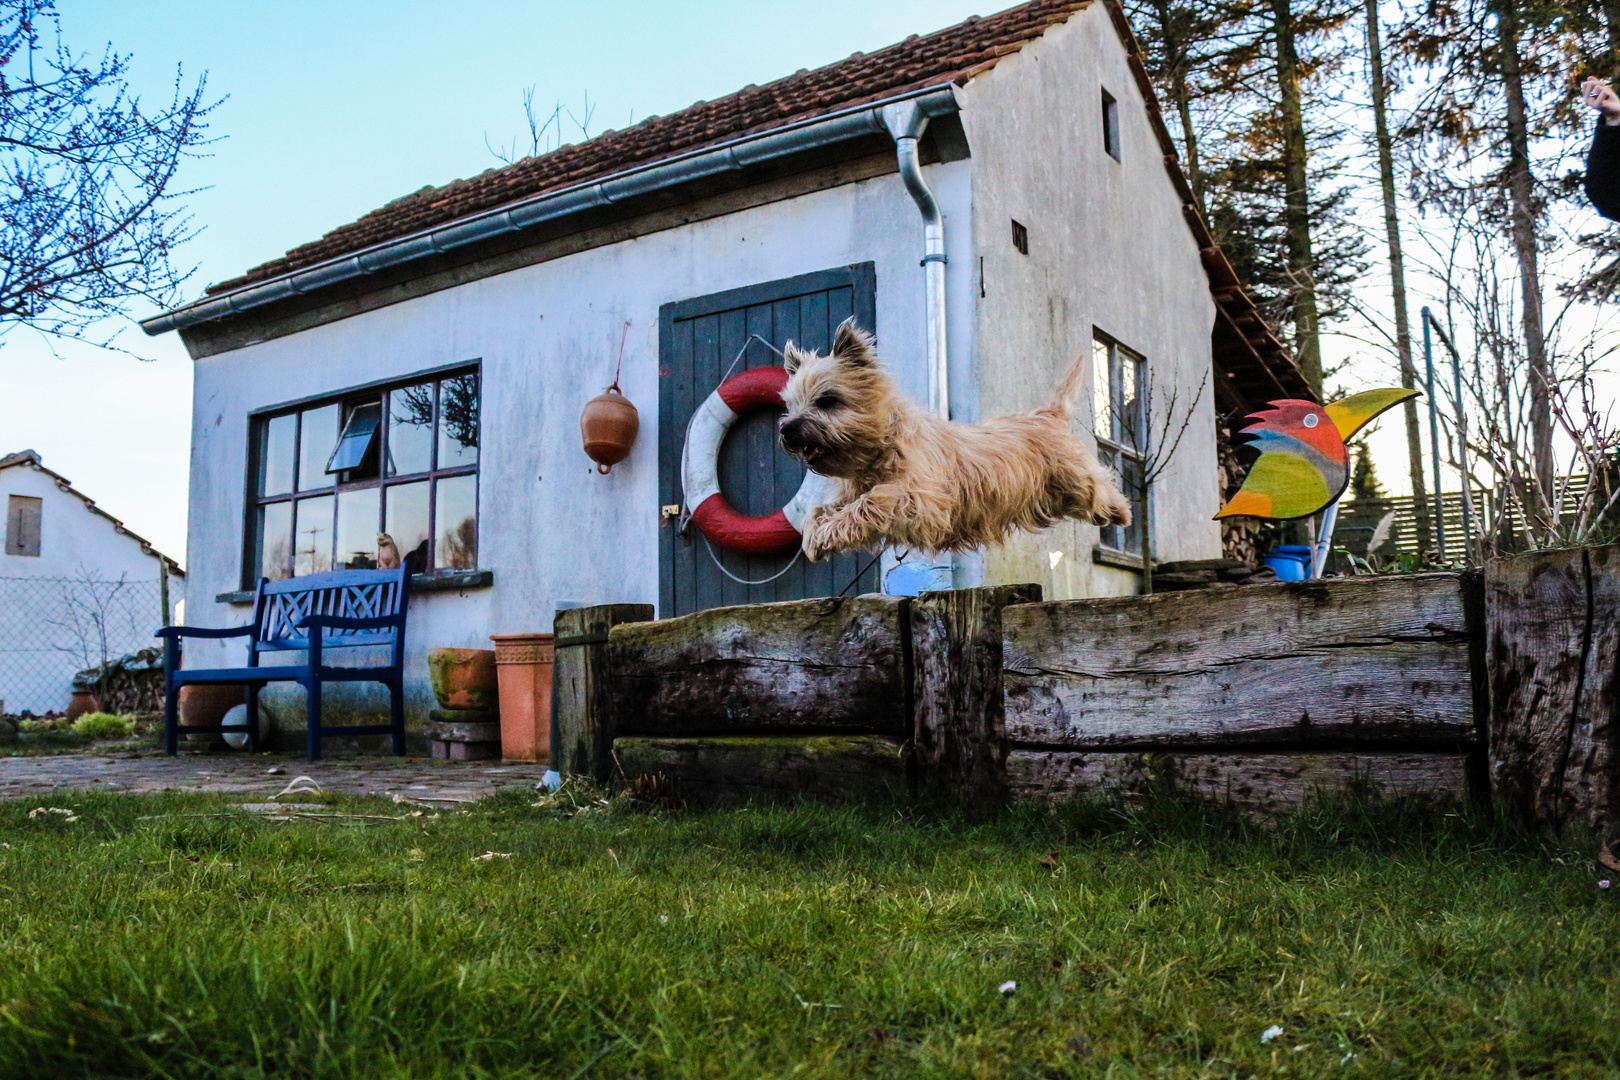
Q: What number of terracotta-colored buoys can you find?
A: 1